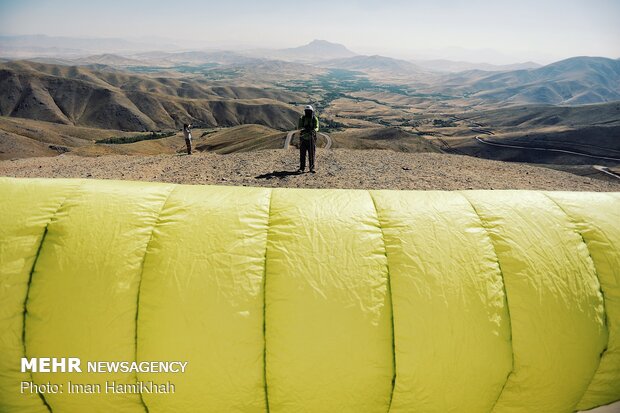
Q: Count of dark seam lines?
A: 6